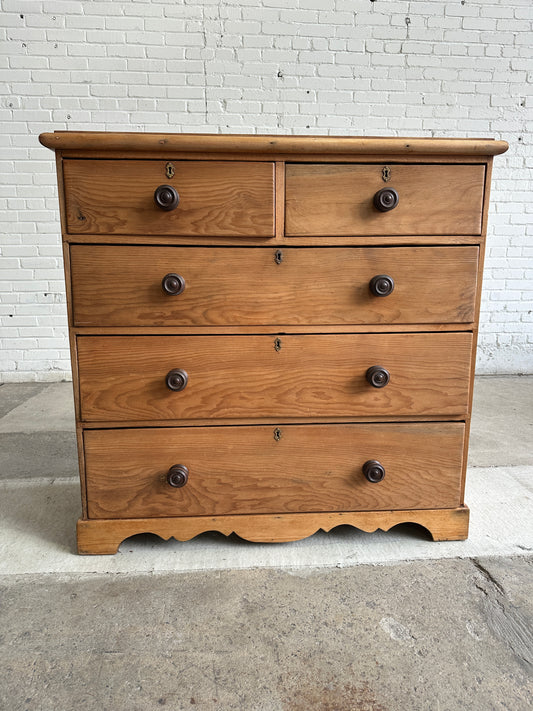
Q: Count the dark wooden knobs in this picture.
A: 8